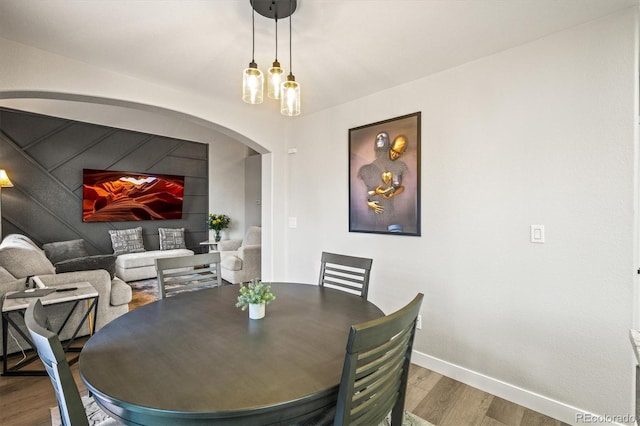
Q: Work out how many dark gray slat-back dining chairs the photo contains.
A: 4